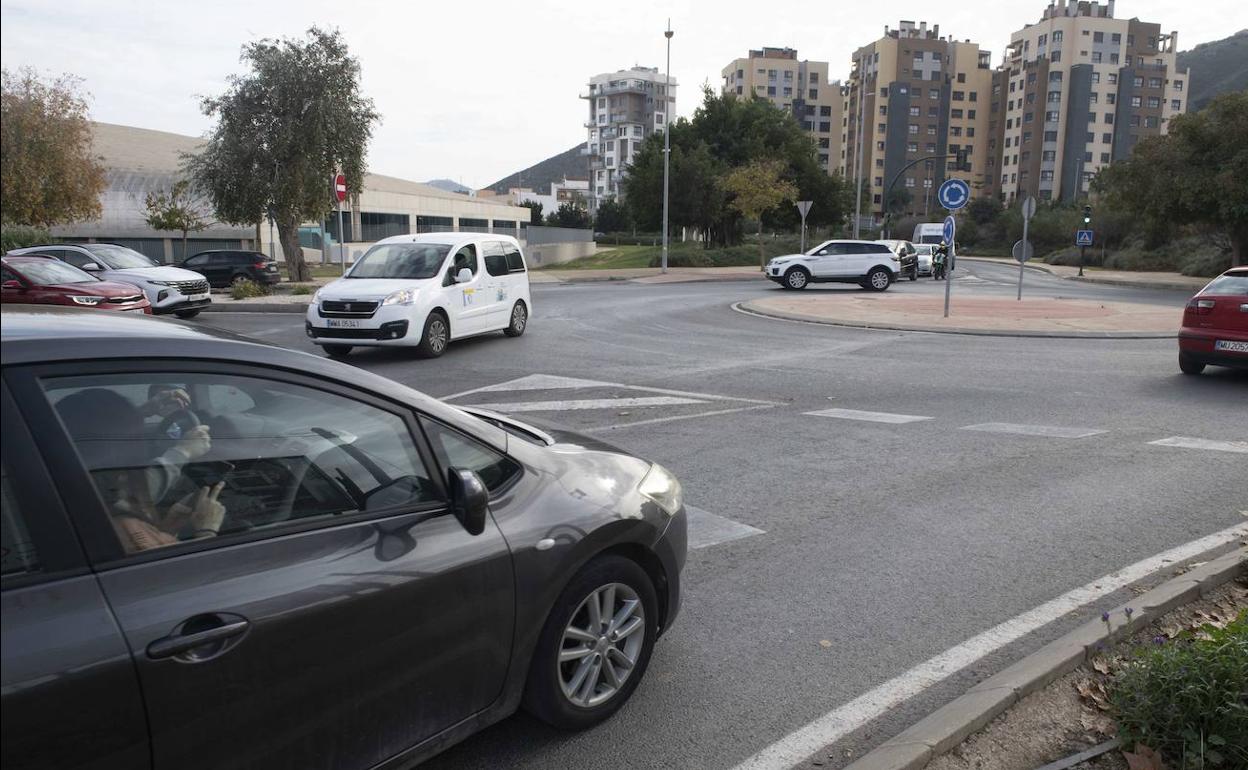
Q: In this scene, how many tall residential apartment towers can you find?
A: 4